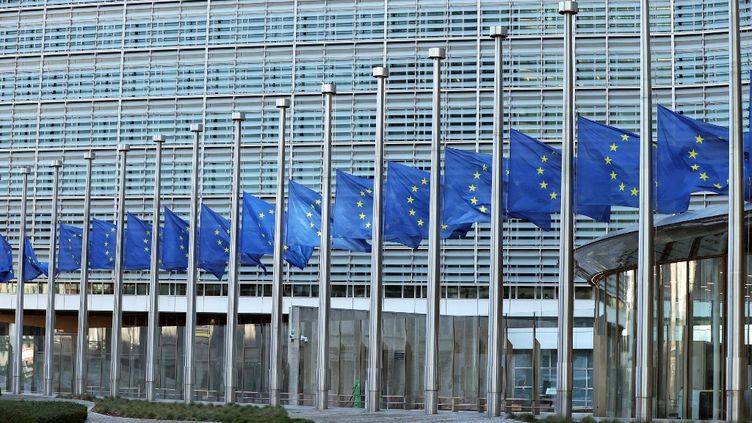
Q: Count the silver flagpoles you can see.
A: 15